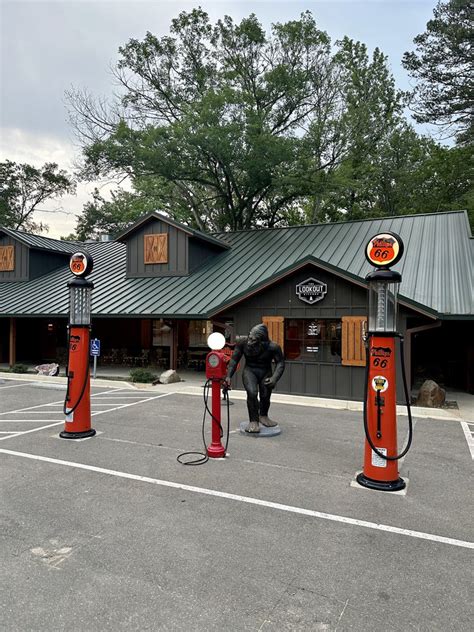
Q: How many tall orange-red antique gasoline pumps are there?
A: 2